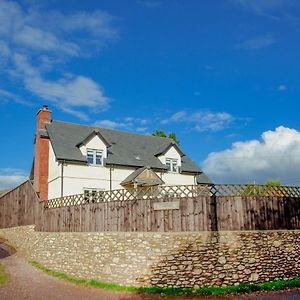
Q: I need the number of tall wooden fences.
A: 1